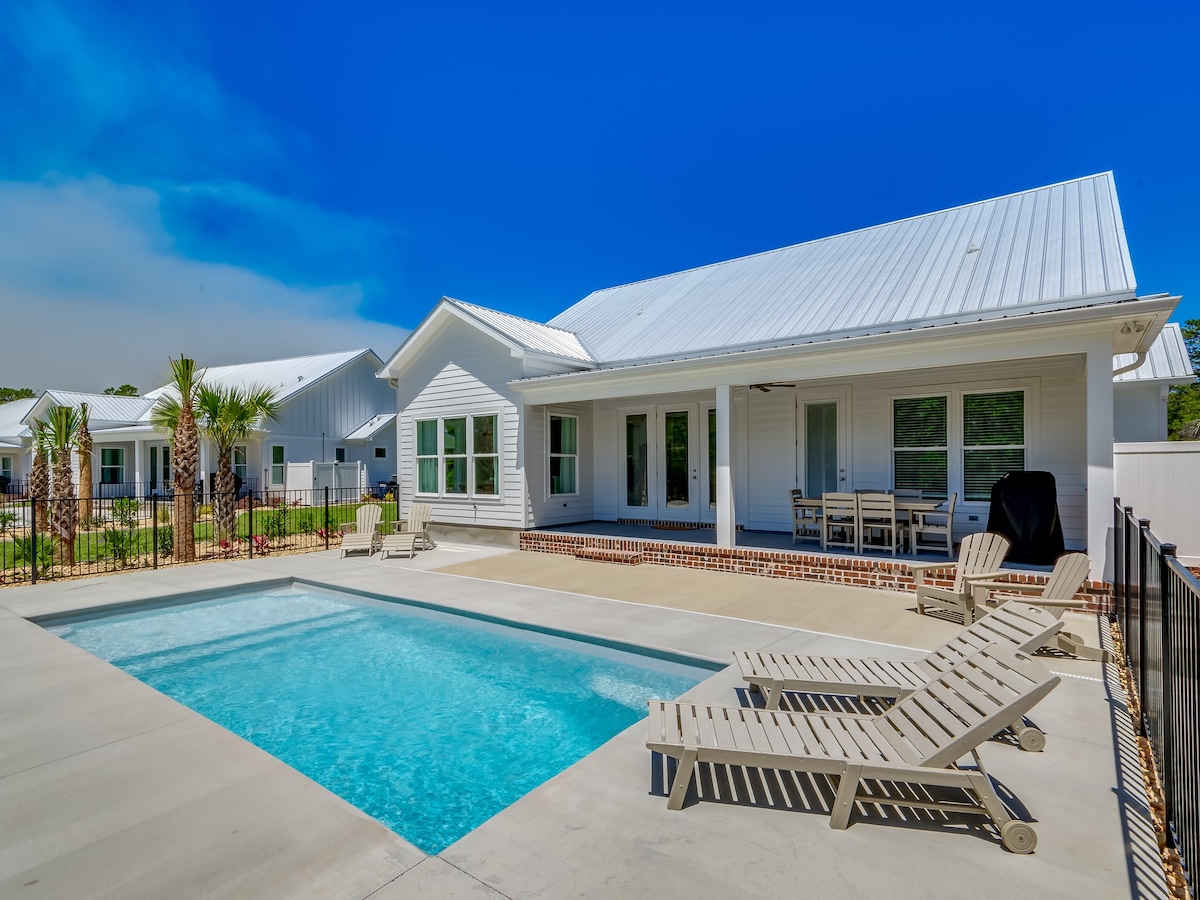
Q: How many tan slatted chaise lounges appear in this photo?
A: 2